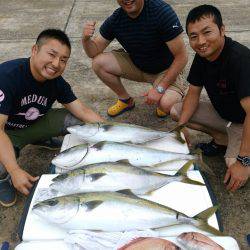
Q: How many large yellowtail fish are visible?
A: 4